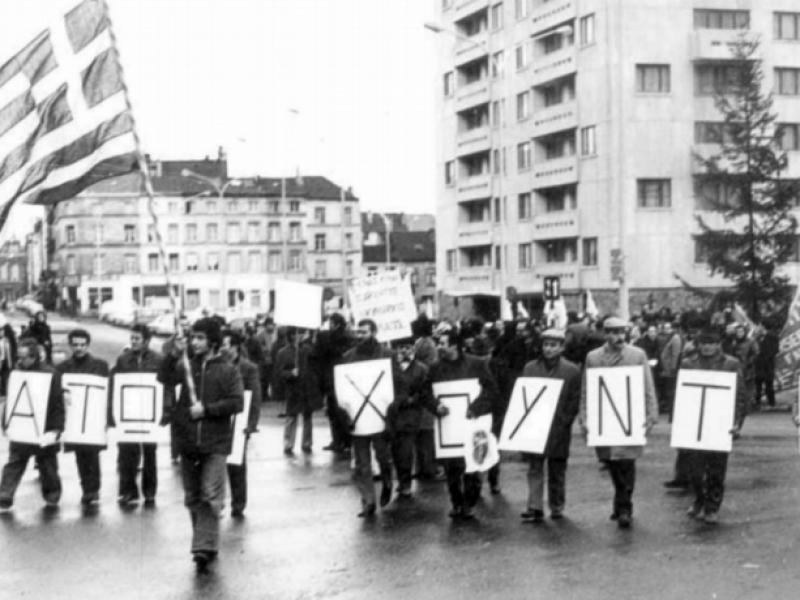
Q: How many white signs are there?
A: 12